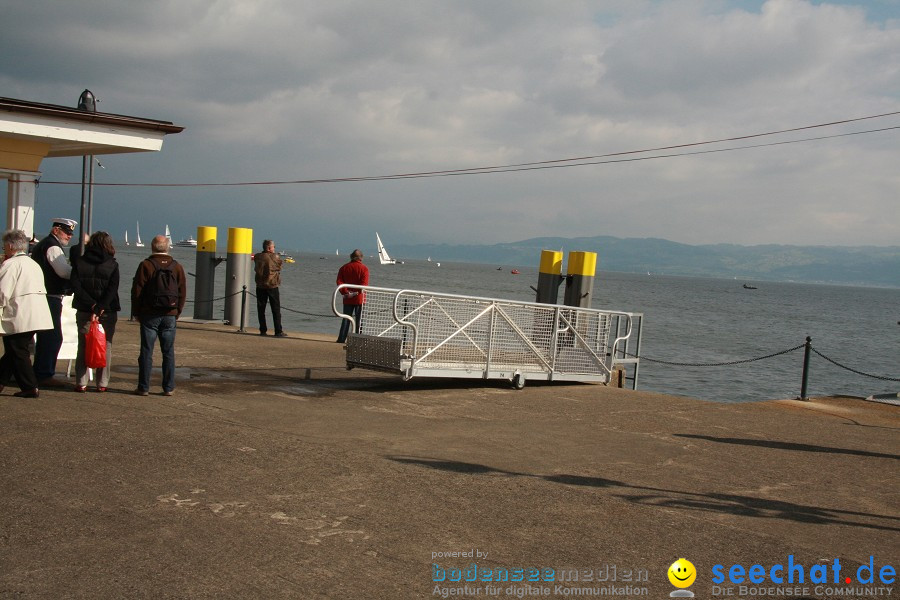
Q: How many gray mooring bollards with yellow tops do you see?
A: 4